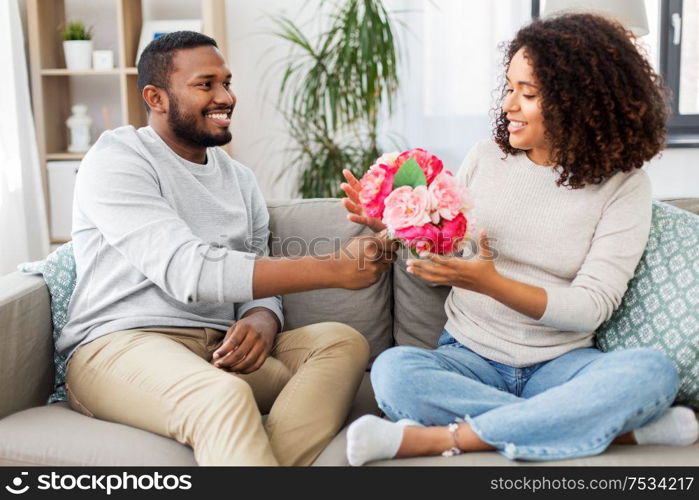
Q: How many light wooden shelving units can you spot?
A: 1